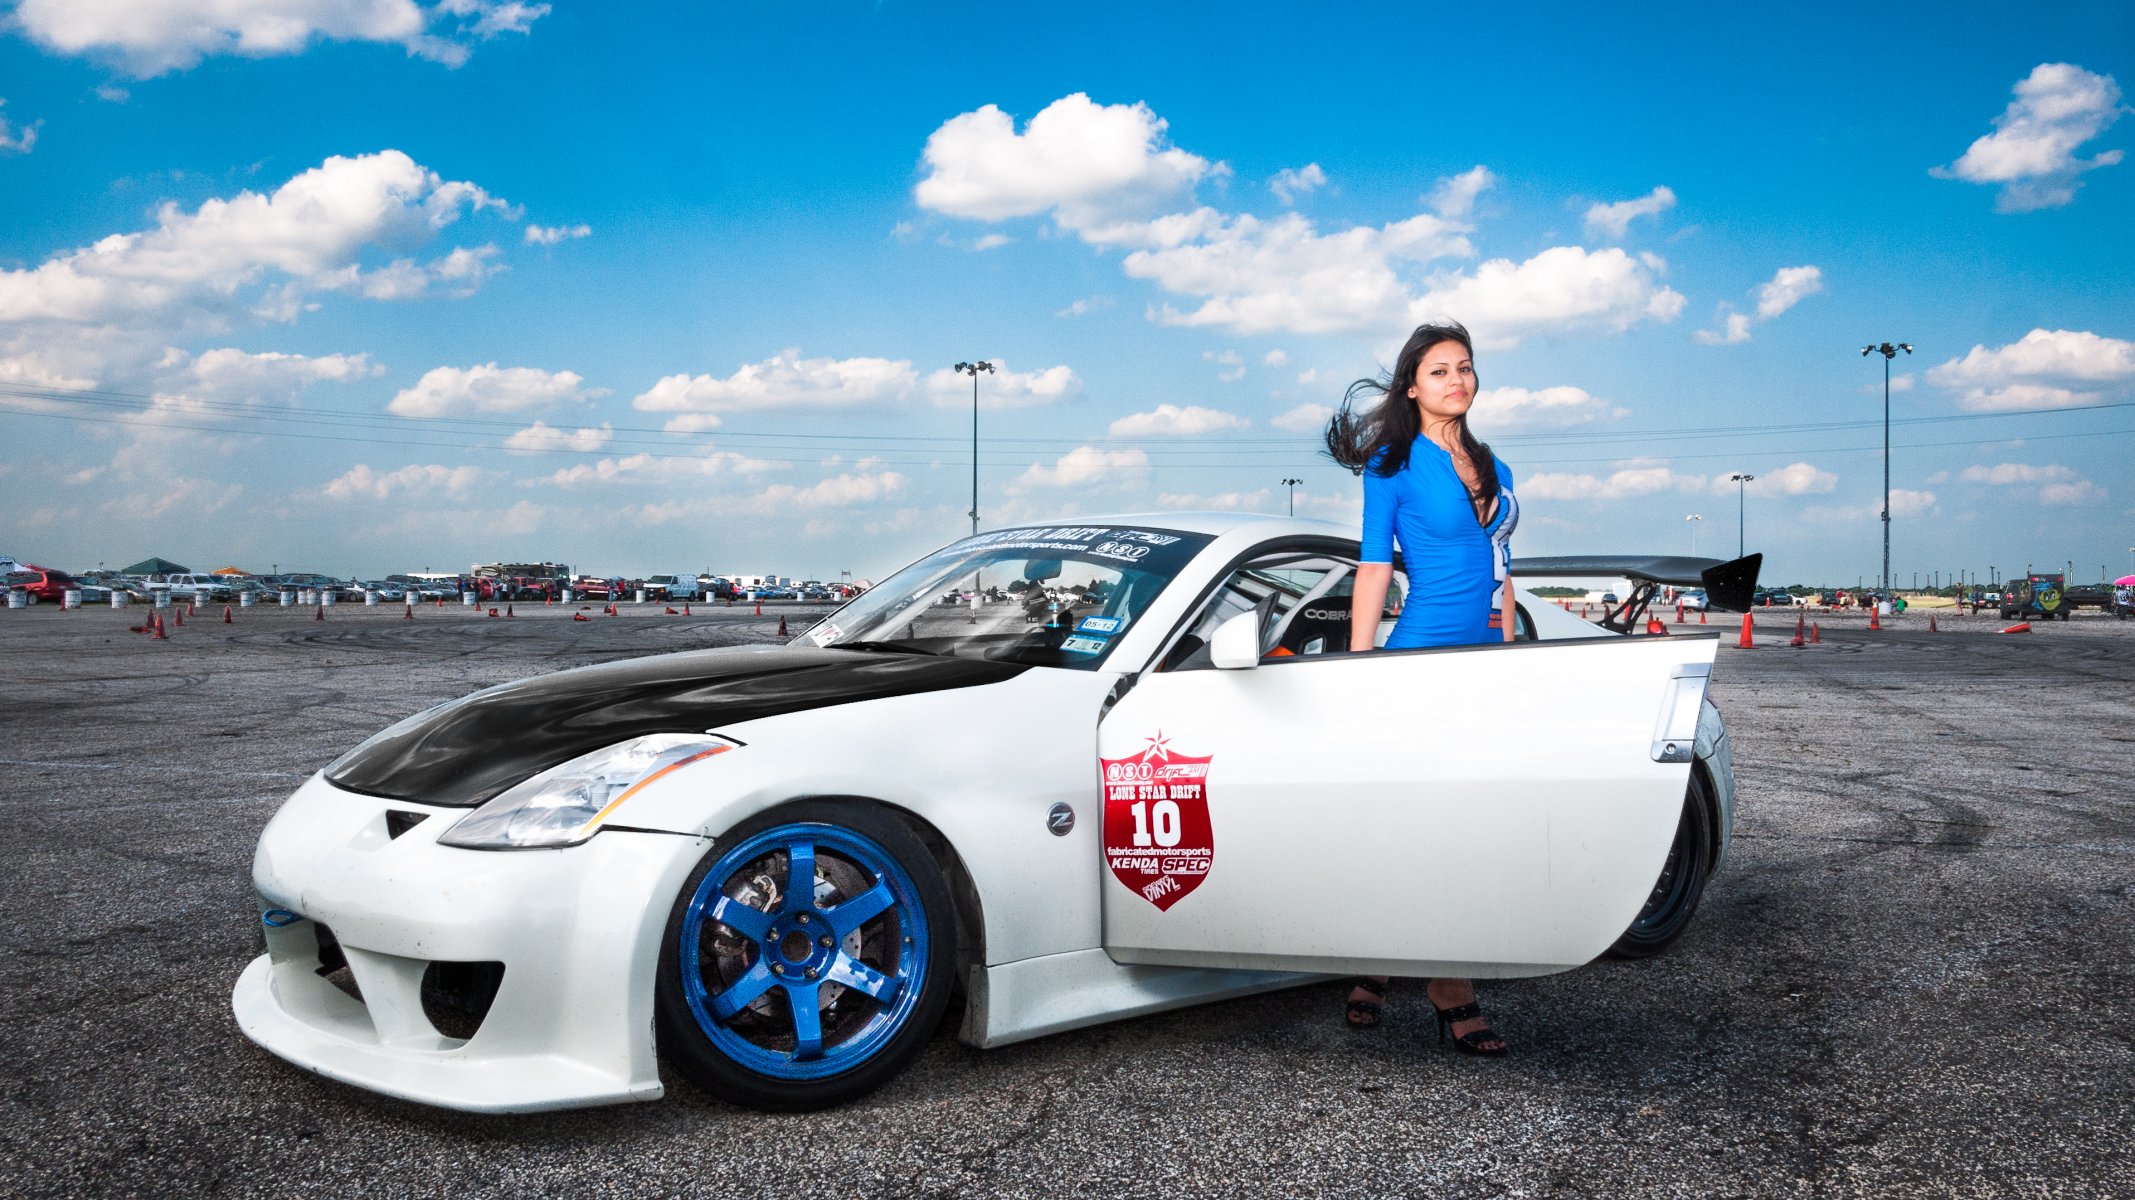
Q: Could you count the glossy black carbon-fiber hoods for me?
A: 1